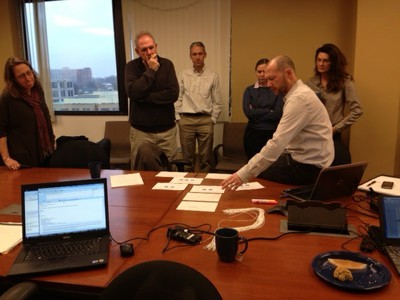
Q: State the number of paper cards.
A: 9